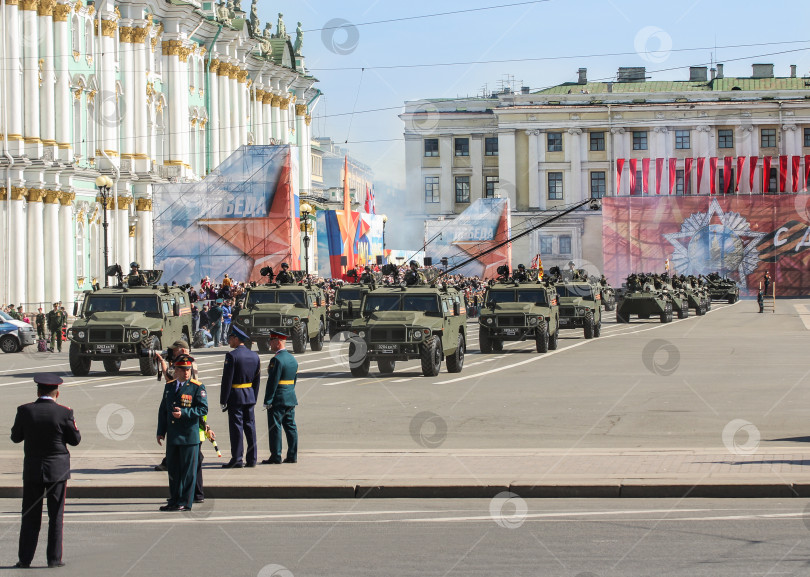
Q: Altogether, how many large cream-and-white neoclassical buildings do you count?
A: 1